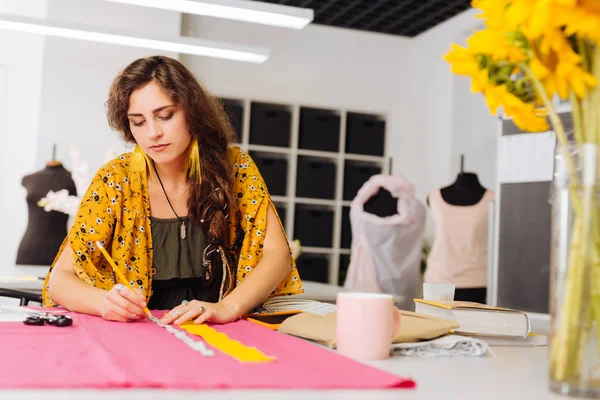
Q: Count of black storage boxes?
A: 12